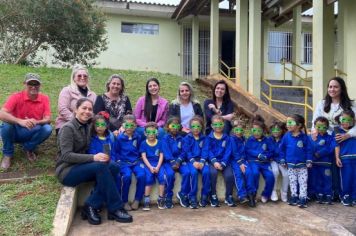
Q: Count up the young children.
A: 12